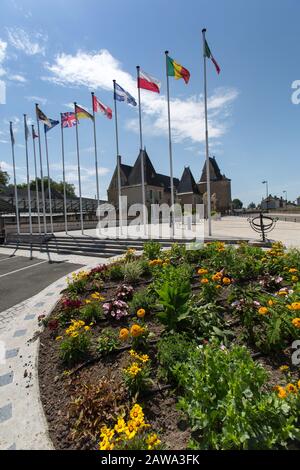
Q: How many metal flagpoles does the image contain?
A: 12